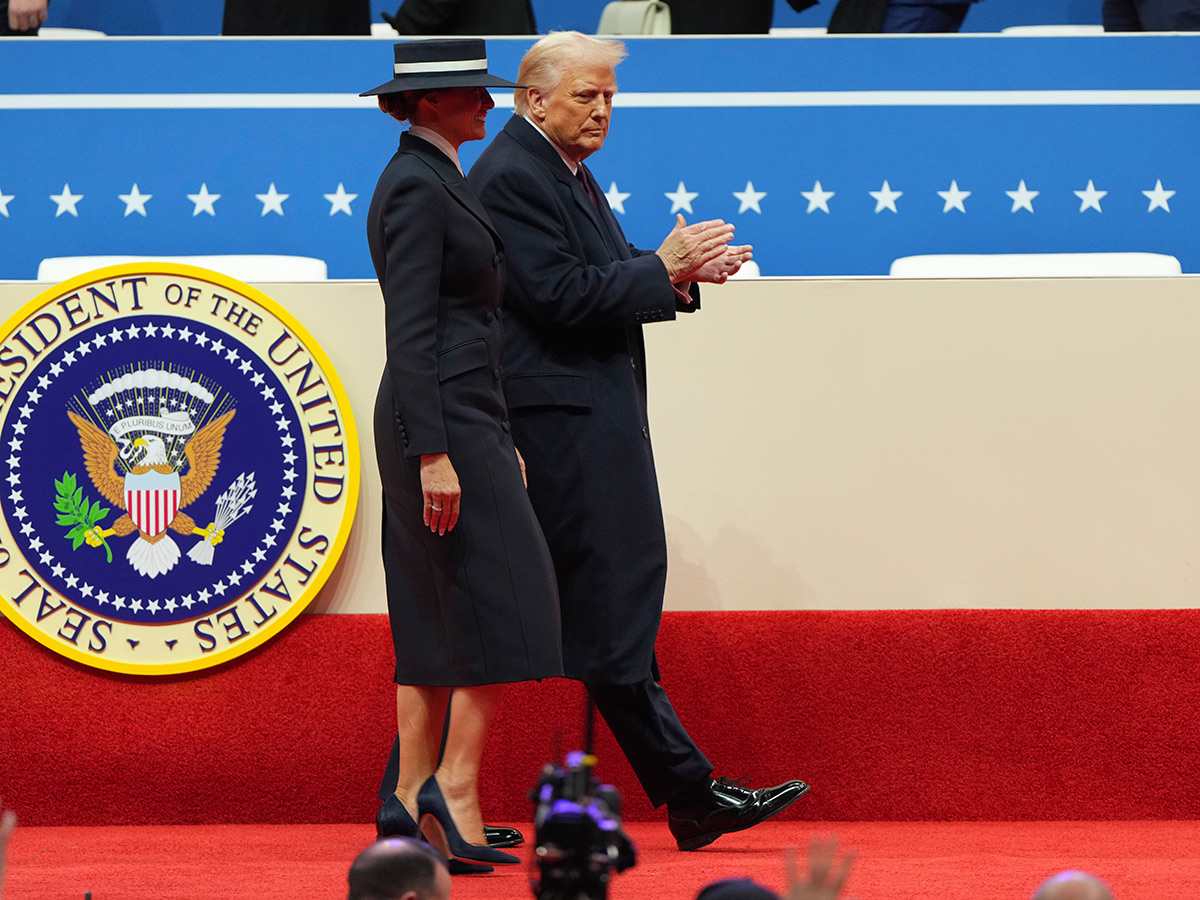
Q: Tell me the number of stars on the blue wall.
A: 15